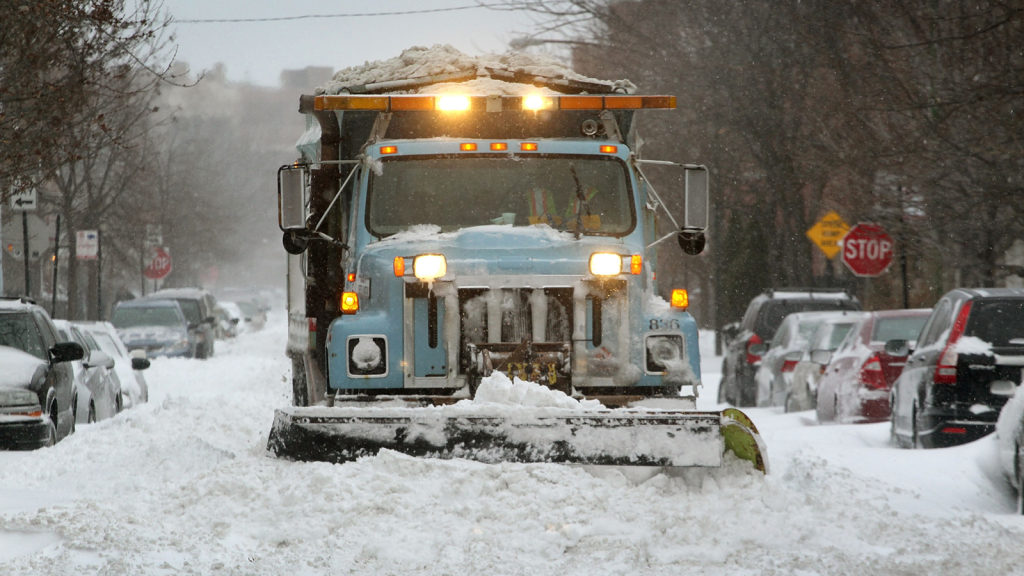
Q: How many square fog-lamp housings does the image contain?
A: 2